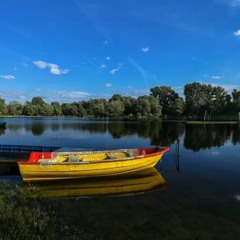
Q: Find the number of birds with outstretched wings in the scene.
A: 0